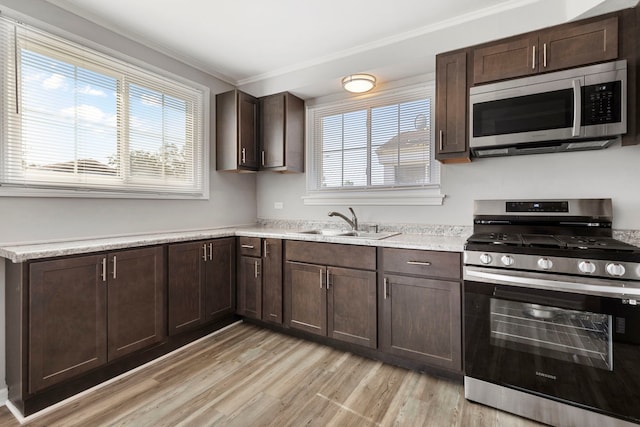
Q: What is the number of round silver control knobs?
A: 5